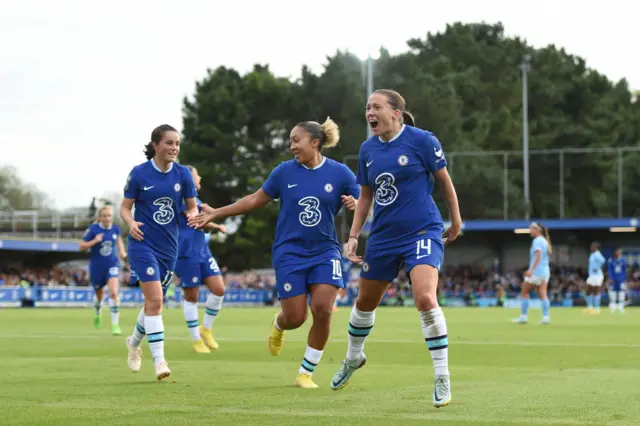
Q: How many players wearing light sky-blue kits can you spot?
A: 2